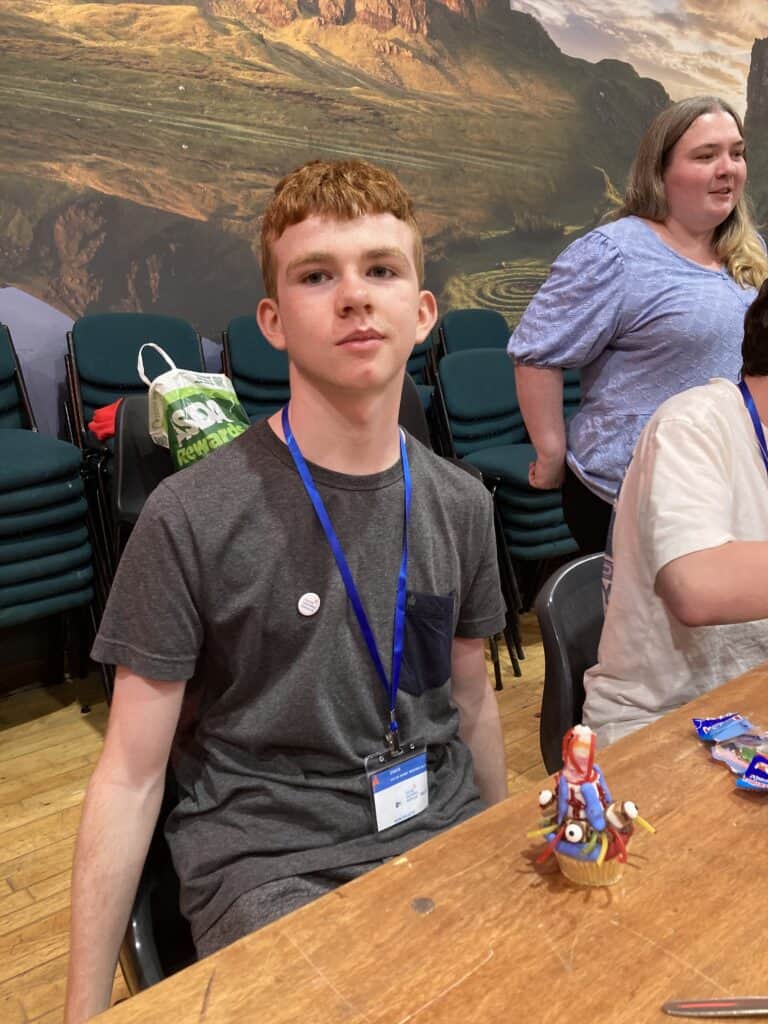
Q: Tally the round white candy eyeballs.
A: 3